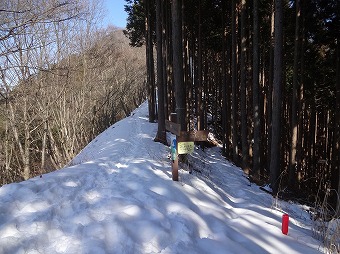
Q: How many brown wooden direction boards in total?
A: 2